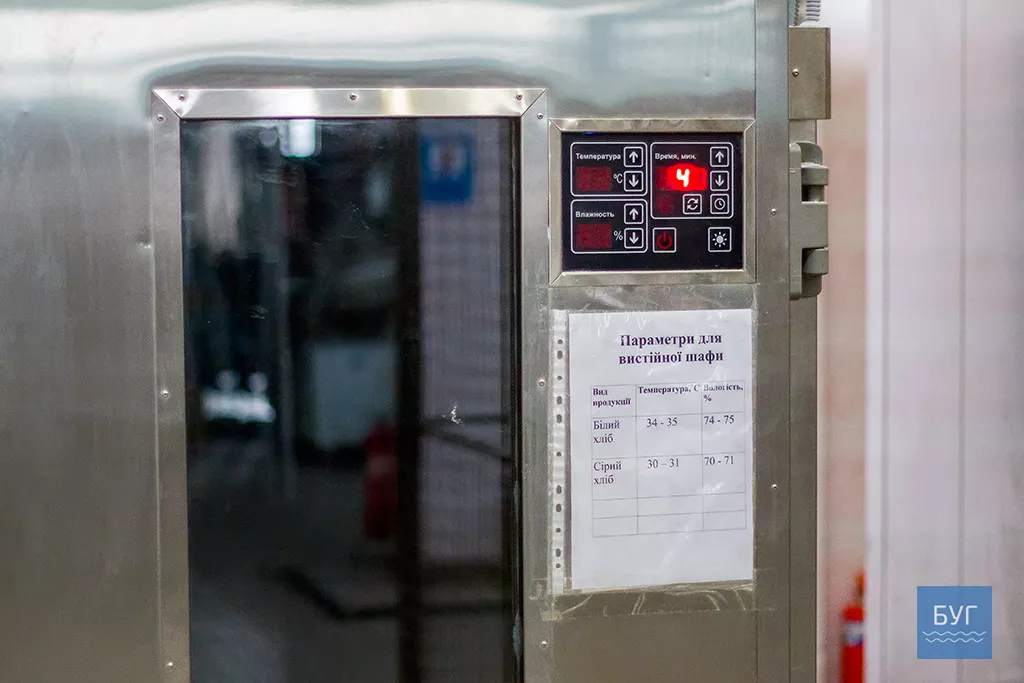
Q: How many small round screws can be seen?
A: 12